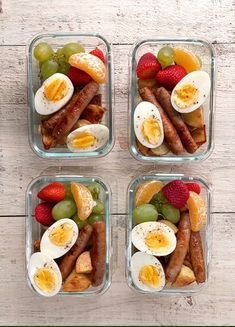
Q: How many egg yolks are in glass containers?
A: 8